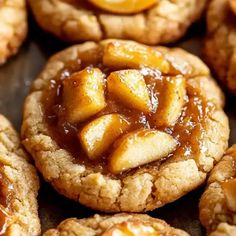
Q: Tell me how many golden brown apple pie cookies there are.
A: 7